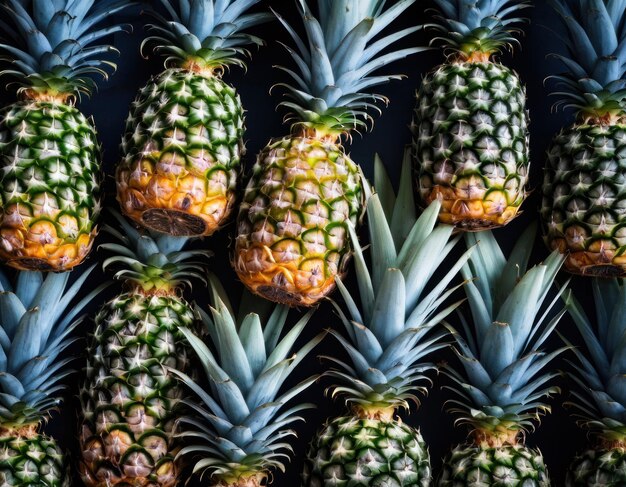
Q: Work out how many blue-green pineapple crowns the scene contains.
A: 11